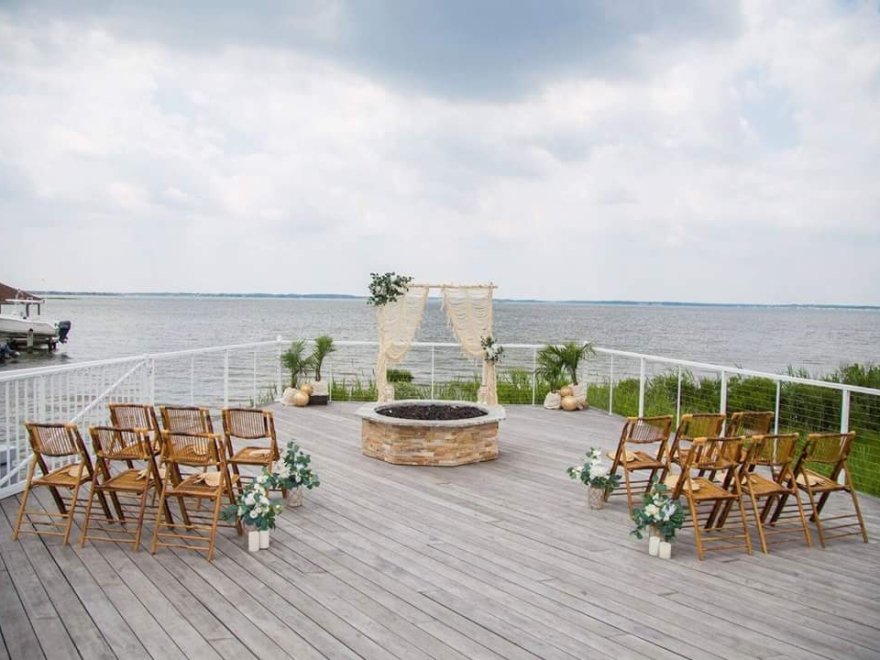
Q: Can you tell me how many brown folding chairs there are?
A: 12